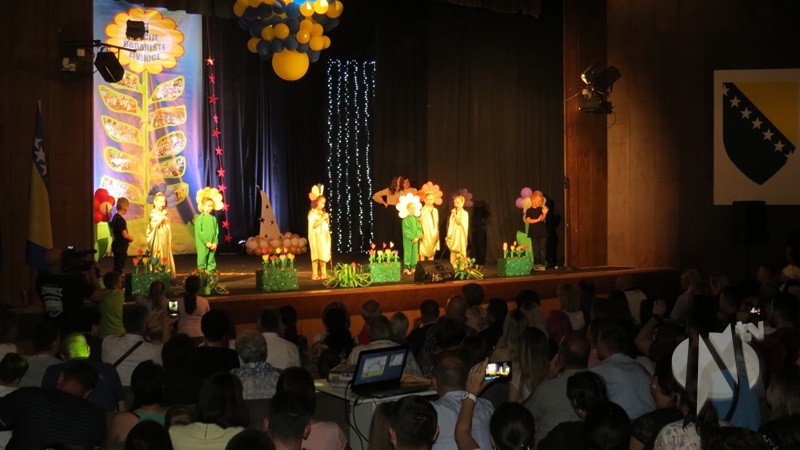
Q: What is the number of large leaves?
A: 10